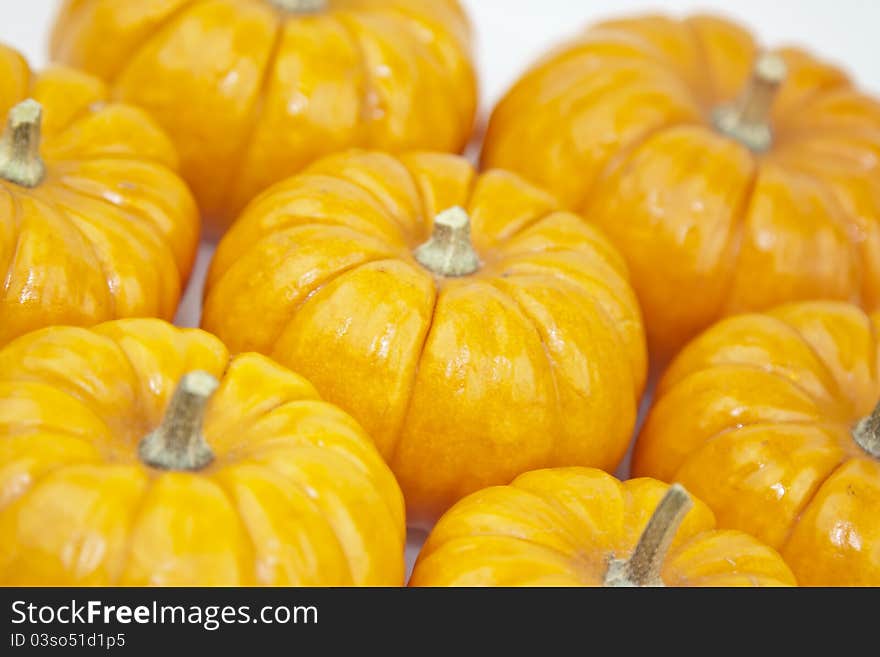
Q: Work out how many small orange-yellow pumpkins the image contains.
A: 7